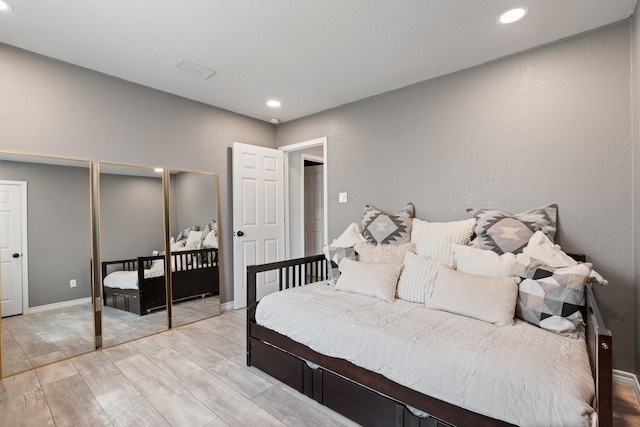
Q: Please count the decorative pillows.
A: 12